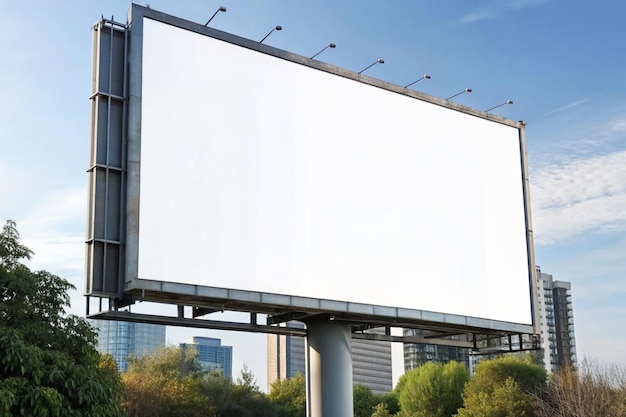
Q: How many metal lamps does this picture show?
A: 7